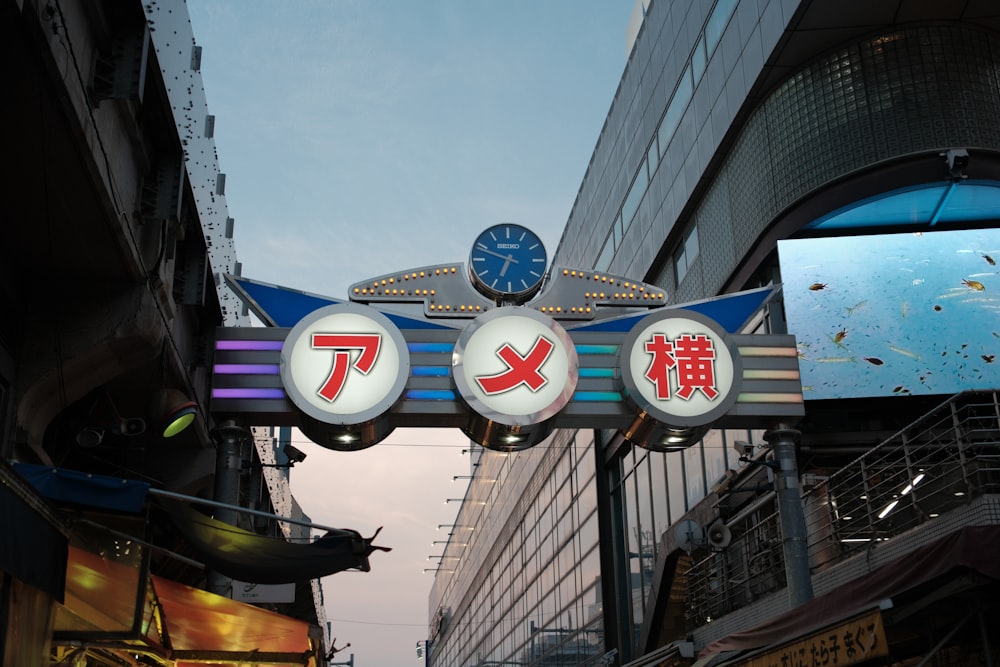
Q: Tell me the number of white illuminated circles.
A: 3